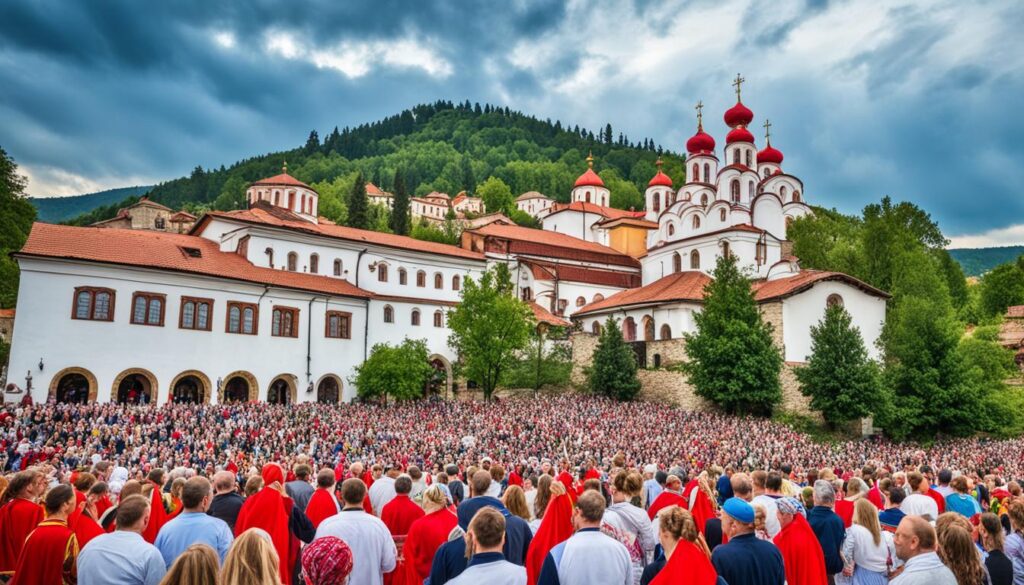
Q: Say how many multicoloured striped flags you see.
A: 0